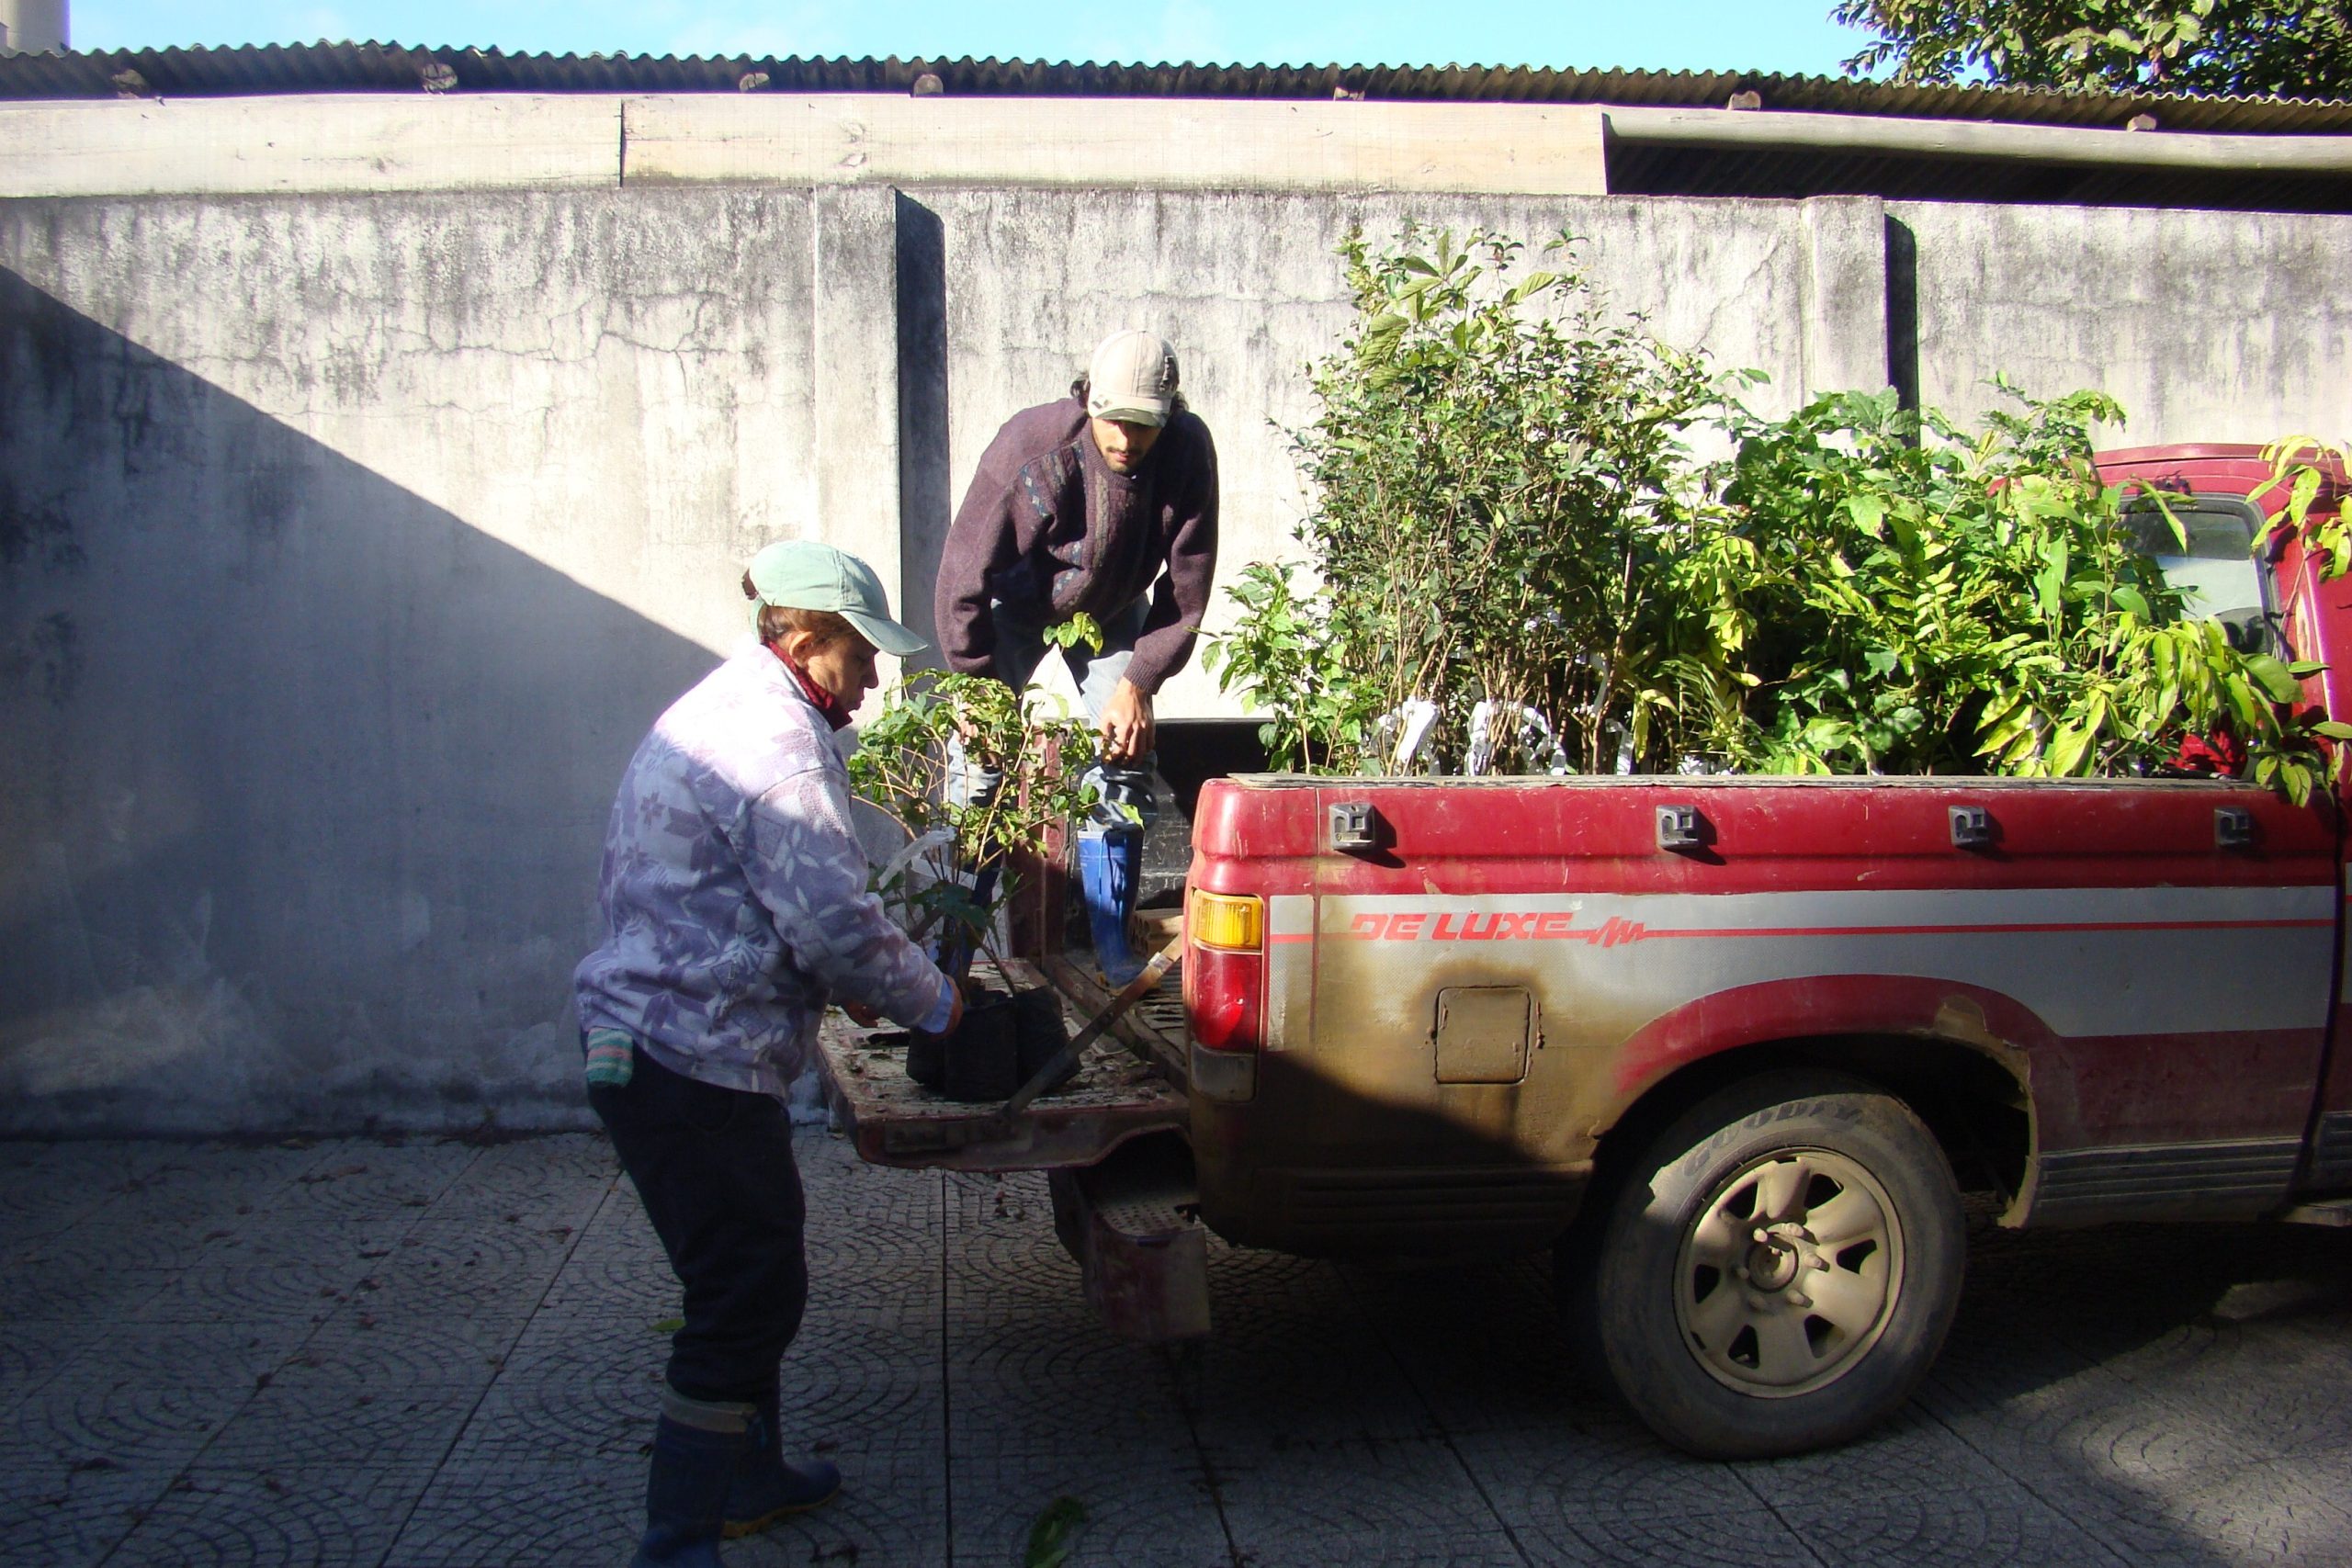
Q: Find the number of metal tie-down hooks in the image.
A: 4